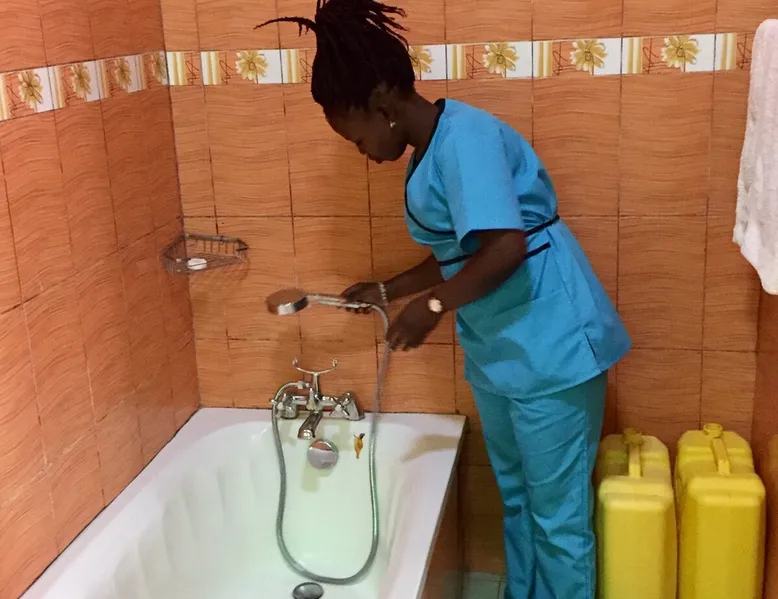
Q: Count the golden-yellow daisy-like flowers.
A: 9